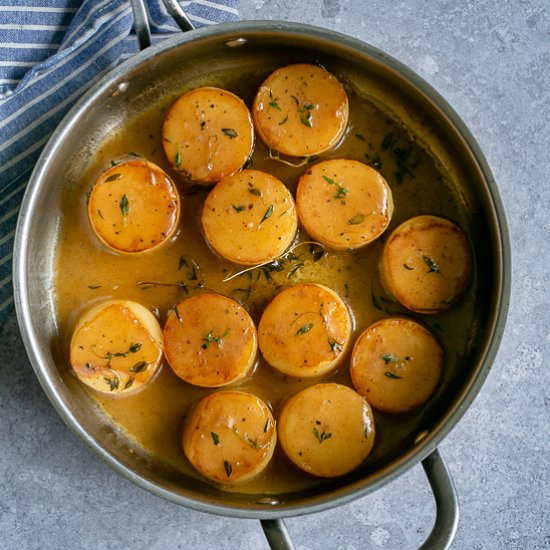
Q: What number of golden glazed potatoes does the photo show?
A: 12